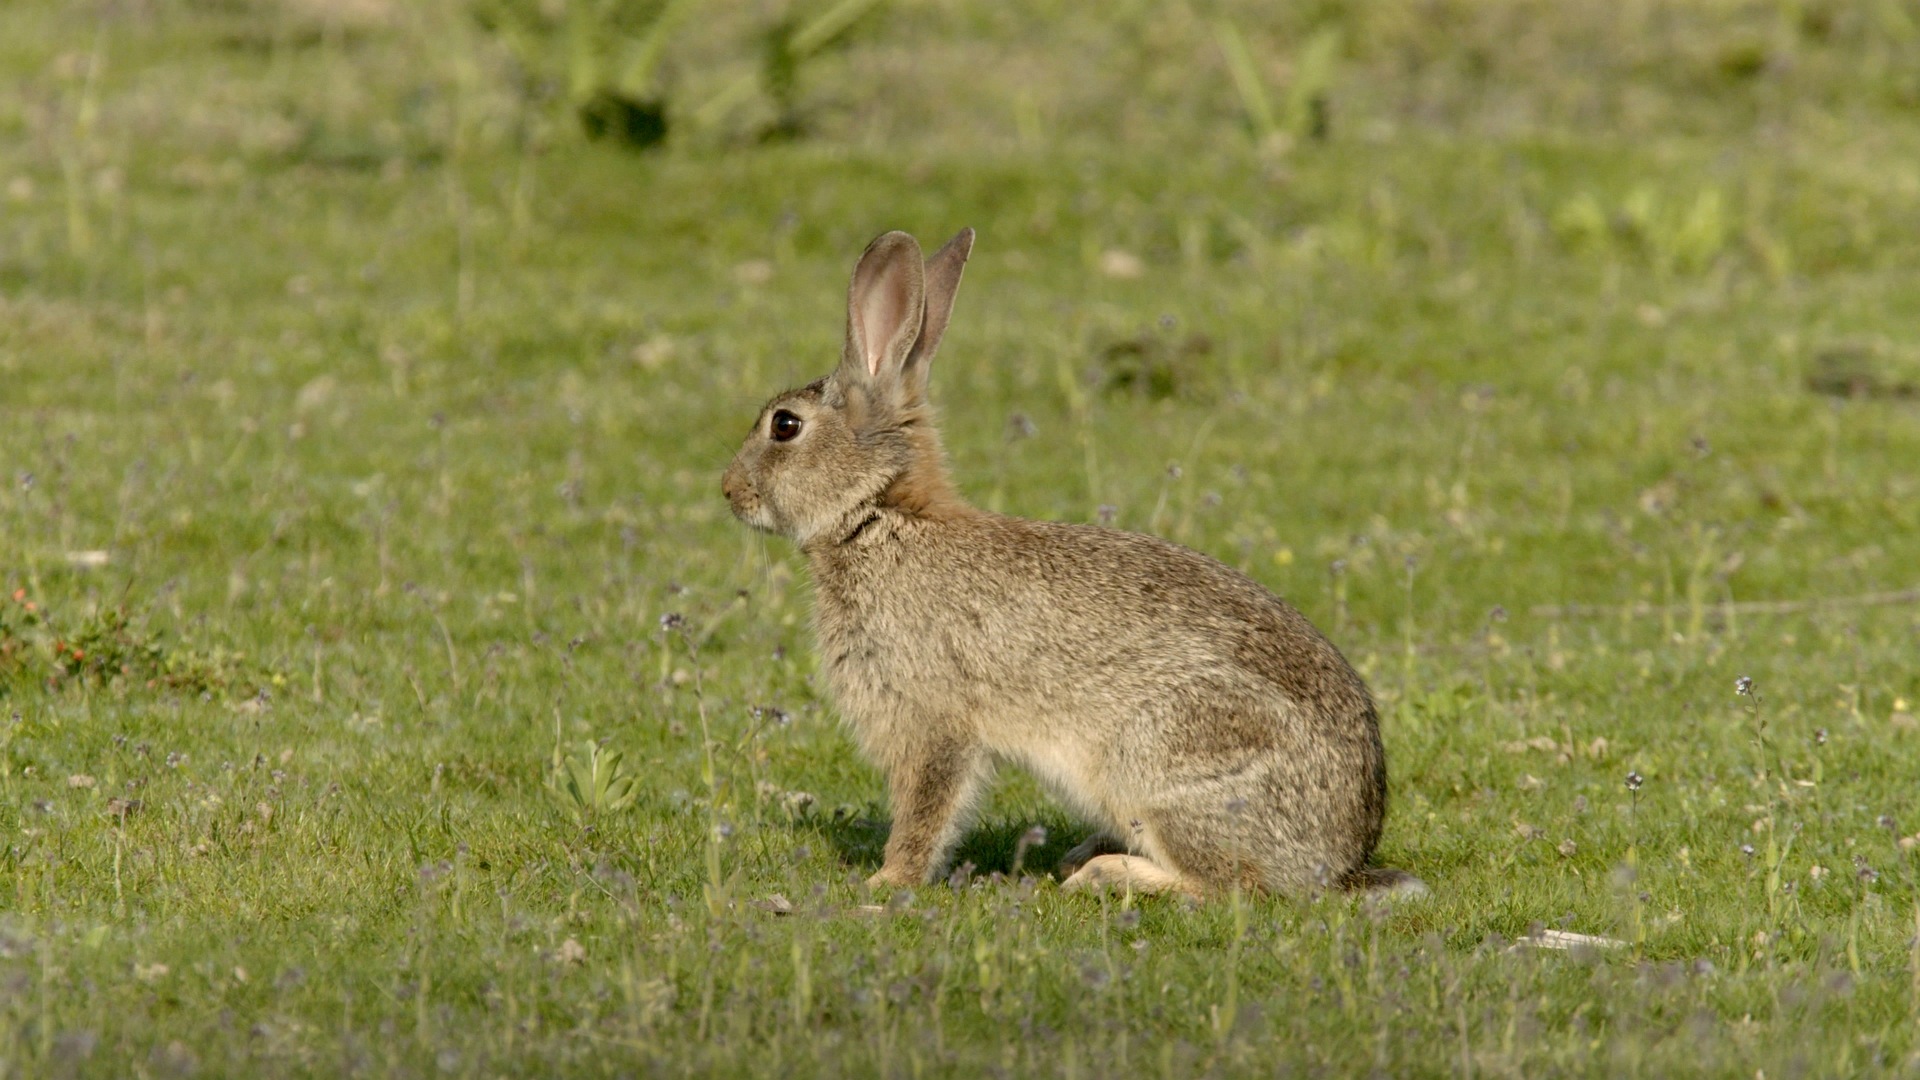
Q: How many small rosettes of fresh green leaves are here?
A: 1